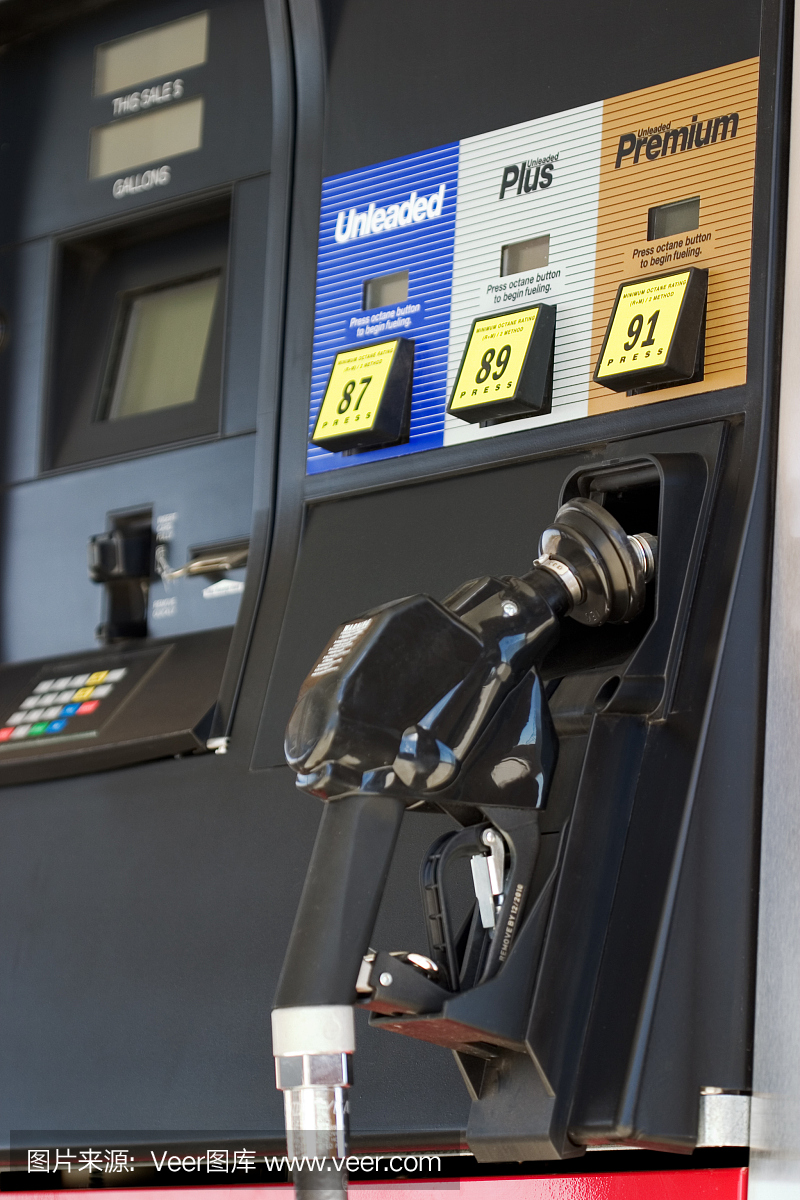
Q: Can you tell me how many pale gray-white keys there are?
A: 12